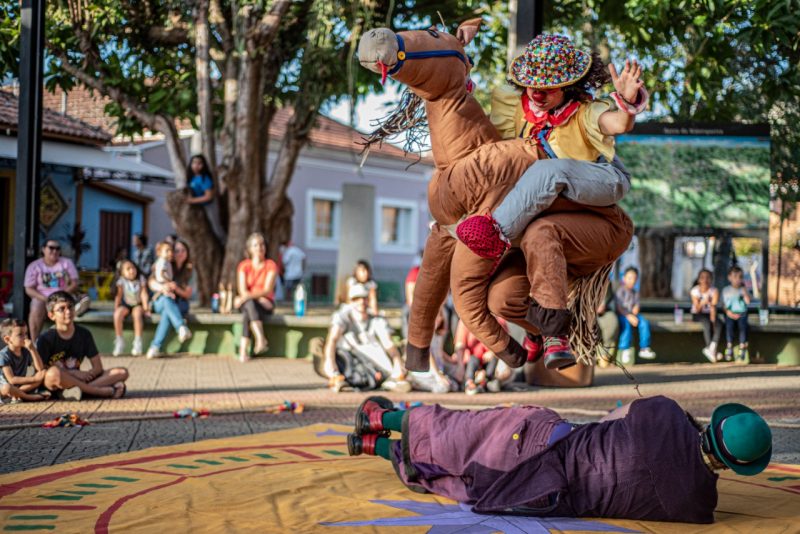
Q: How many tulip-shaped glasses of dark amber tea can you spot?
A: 0